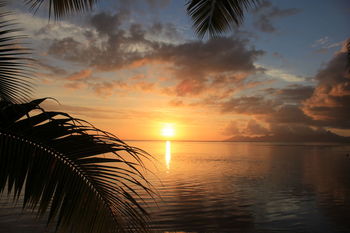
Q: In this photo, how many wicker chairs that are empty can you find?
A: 0